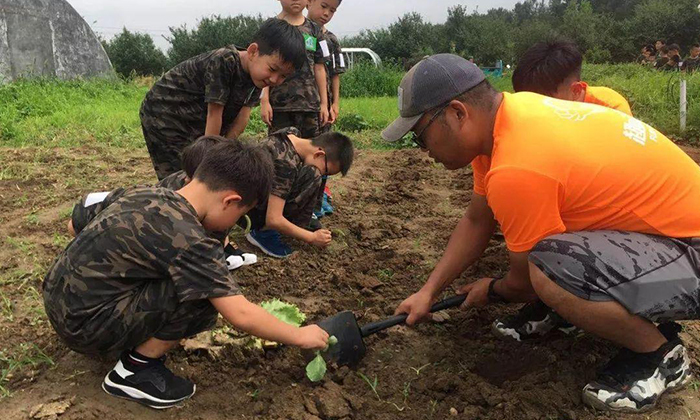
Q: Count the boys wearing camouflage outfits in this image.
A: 6